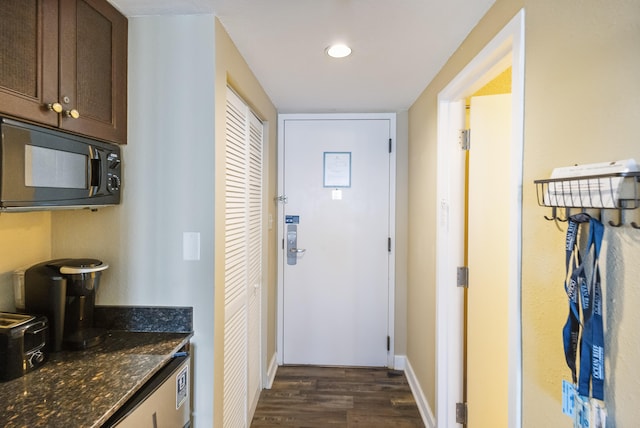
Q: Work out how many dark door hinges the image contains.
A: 3